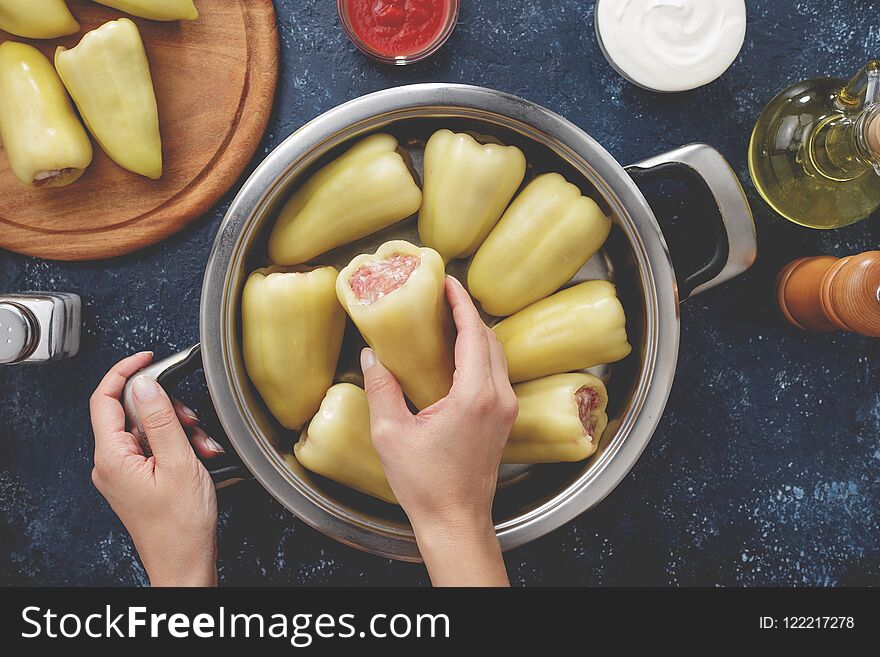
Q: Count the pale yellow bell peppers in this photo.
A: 12